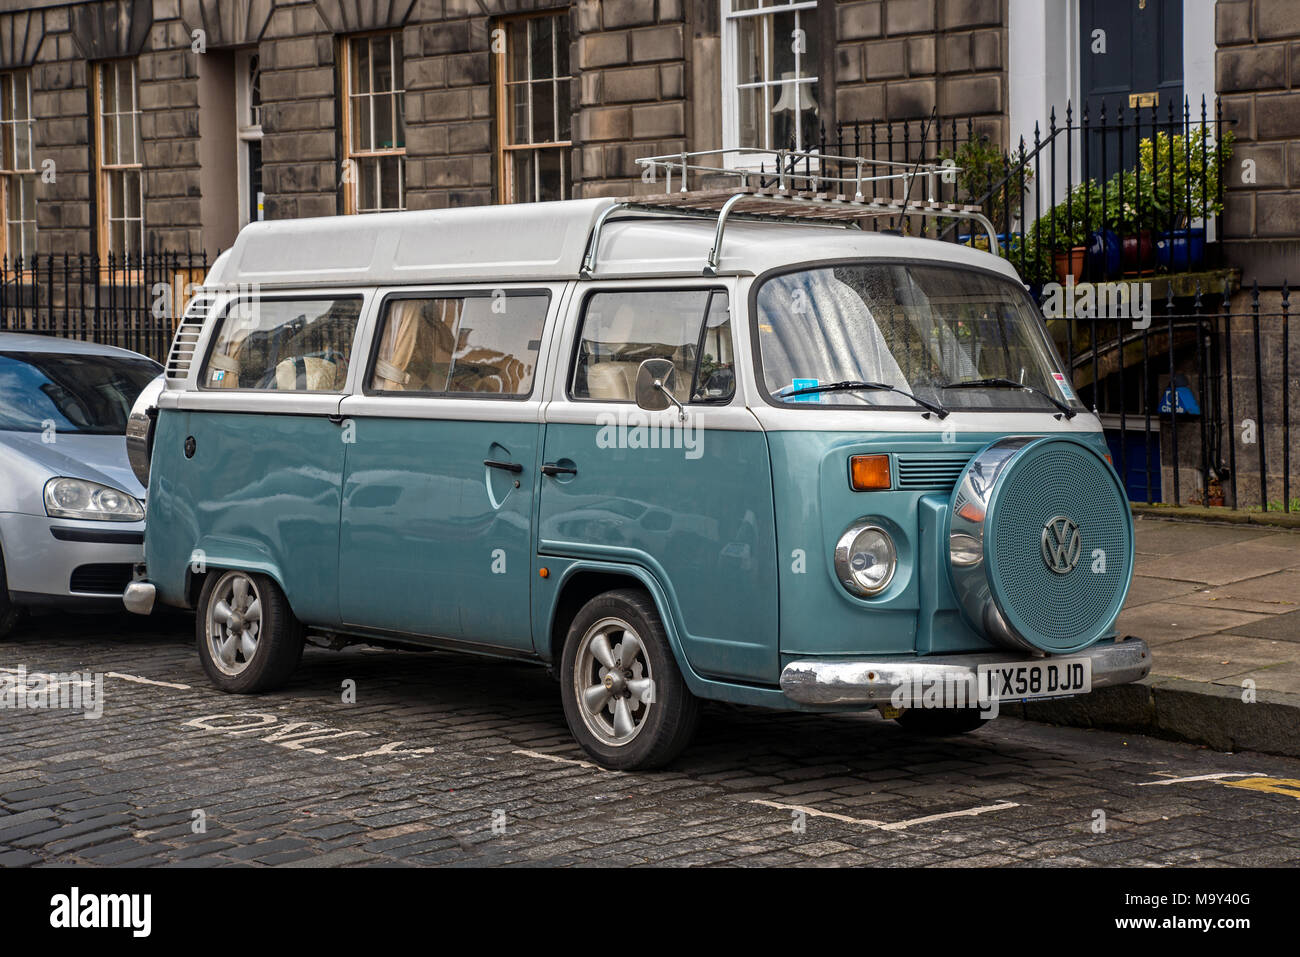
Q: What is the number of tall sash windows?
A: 5